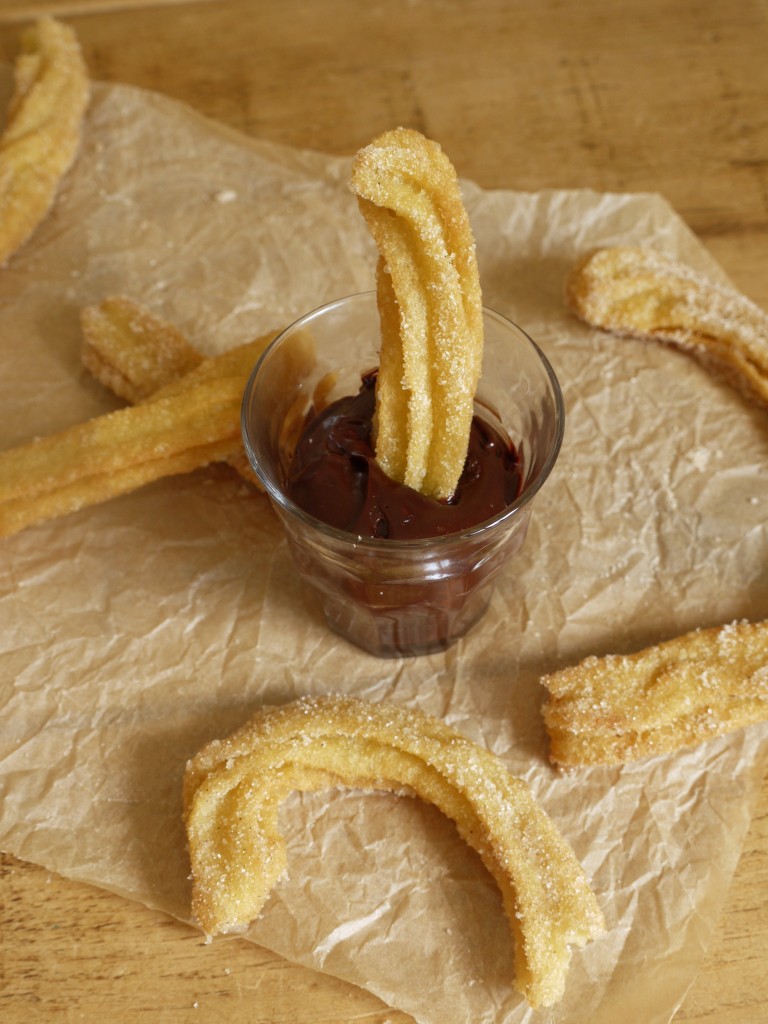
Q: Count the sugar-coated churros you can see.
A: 7